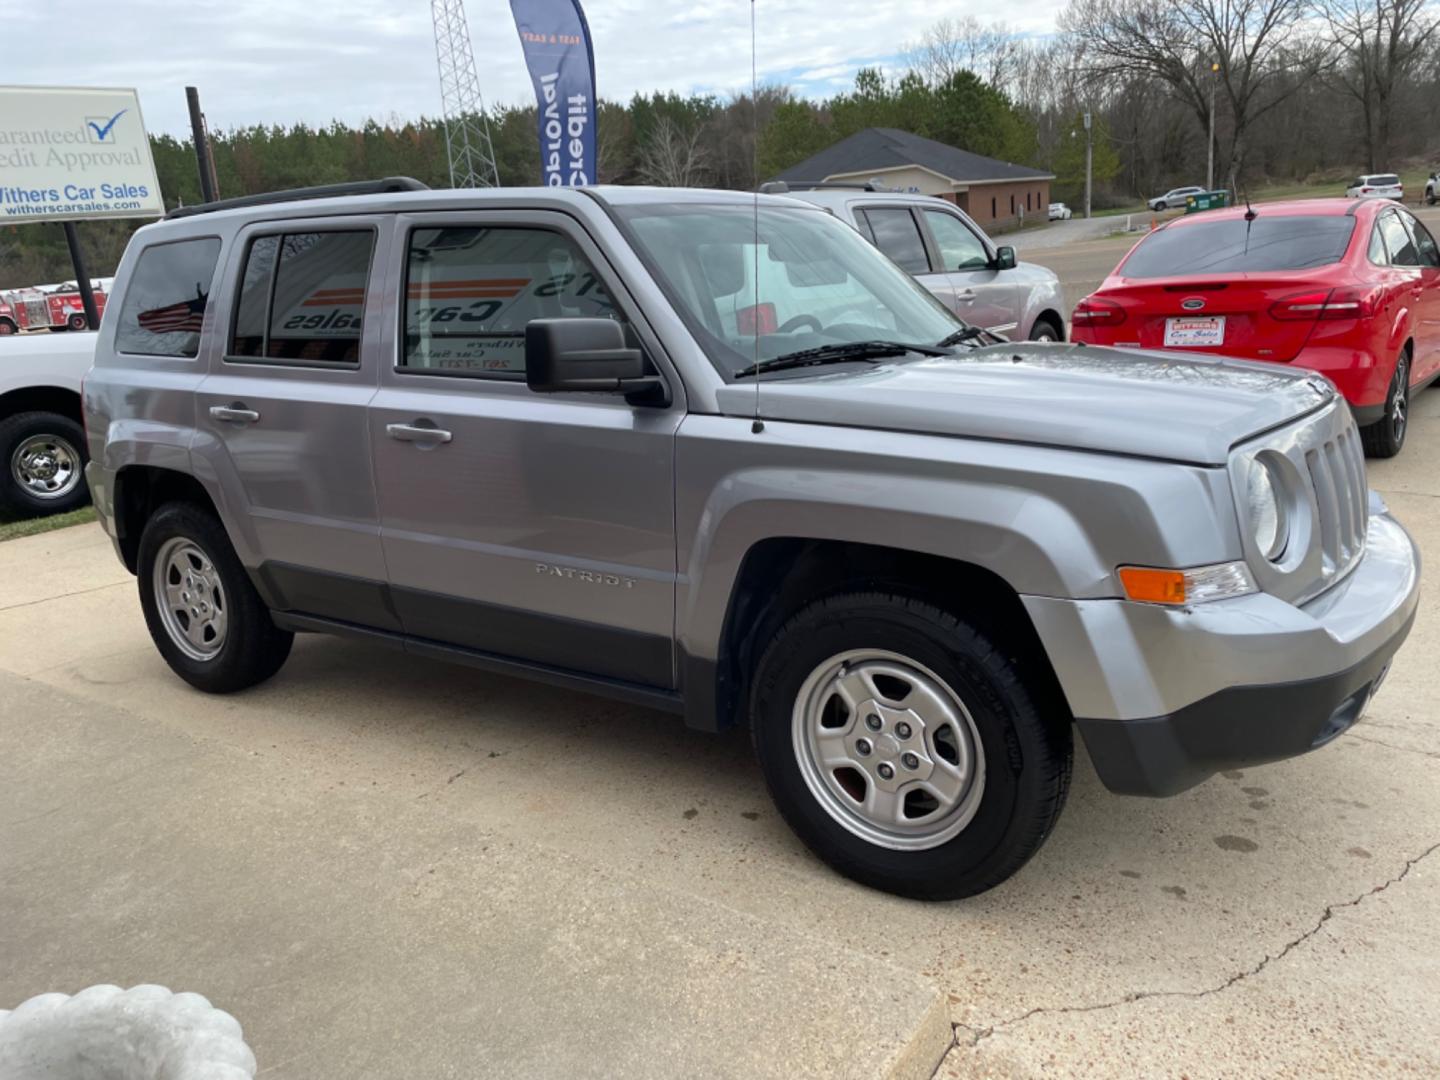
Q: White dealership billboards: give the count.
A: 1